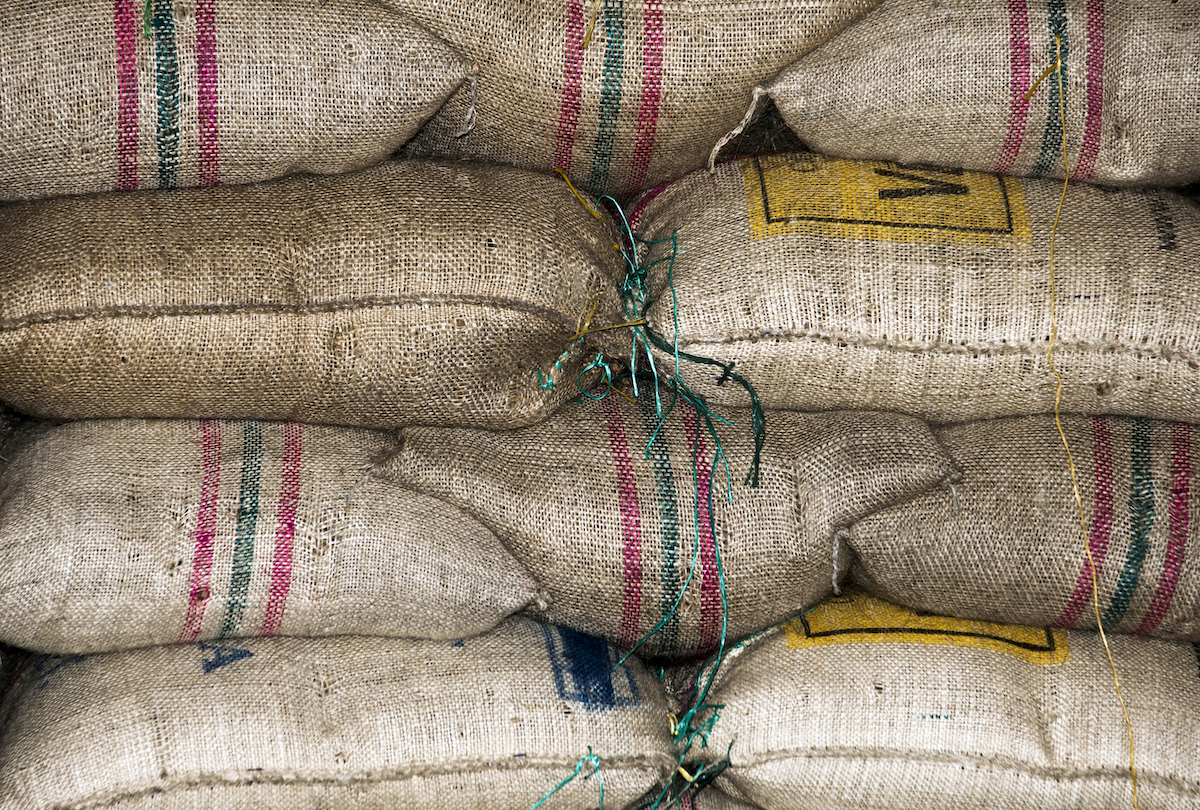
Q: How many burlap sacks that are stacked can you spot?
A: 10